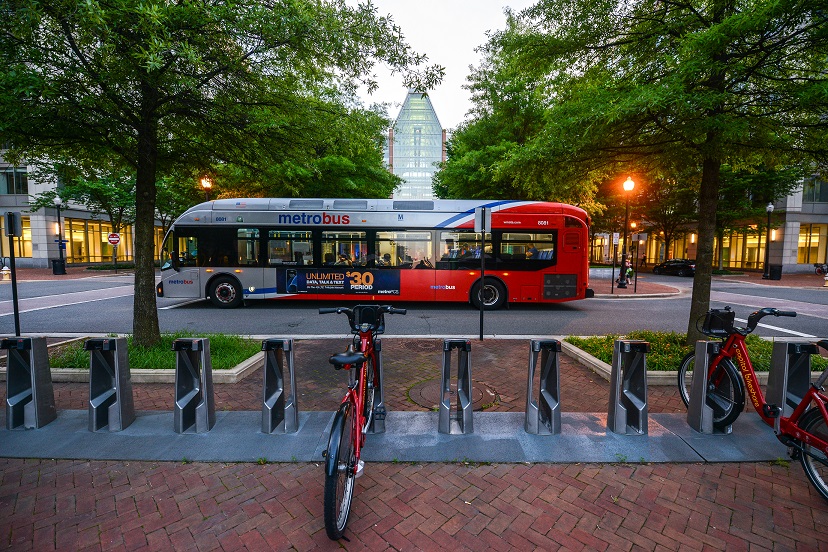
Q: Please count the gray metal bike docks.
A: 10